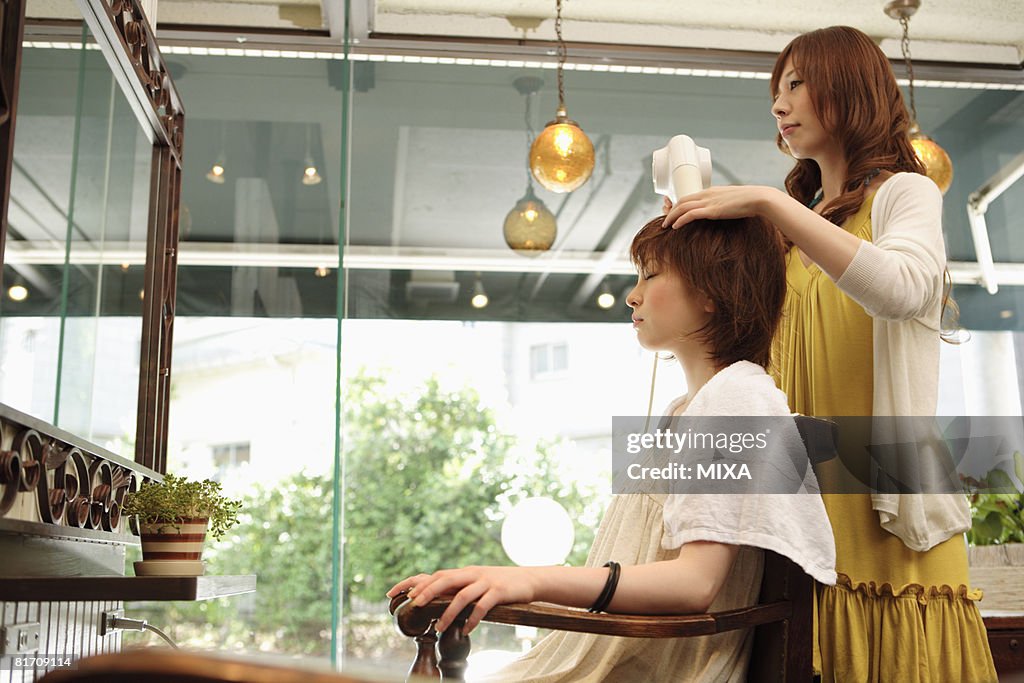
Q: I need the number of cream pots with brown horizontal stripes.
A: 1